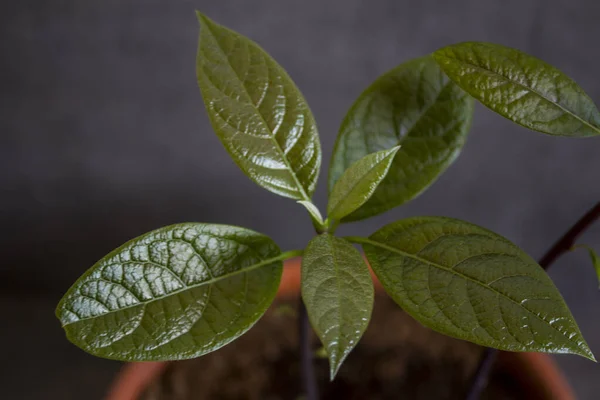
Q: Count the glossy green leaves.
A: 7